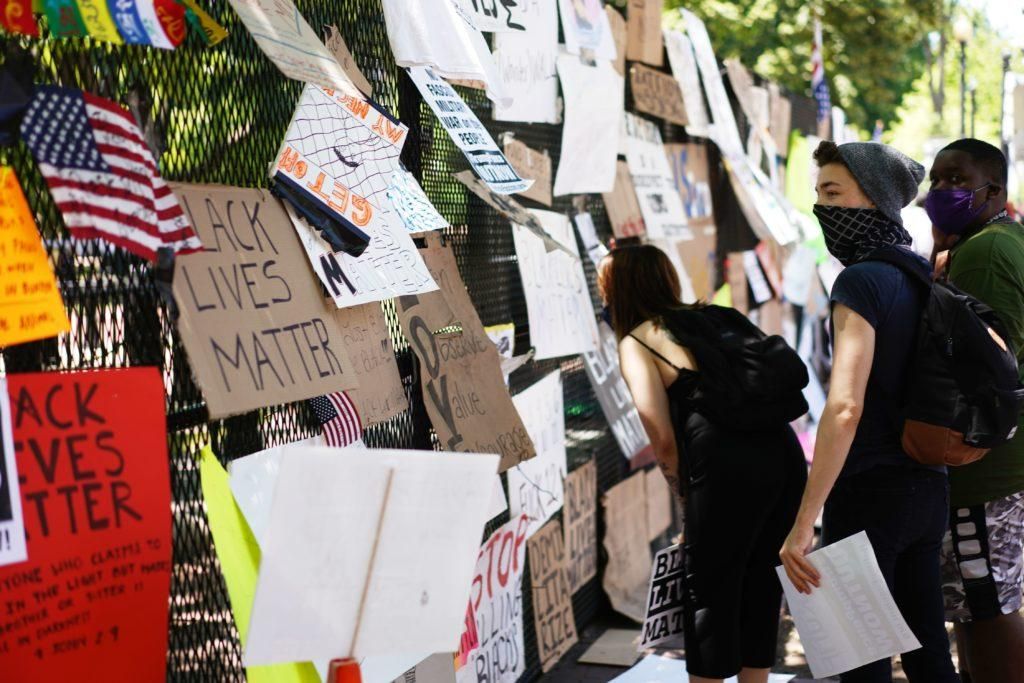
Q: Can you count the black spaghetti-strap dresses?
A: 1